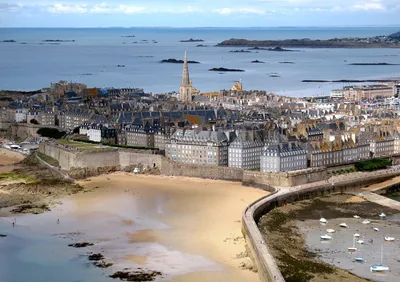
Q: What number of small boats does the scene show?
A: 14